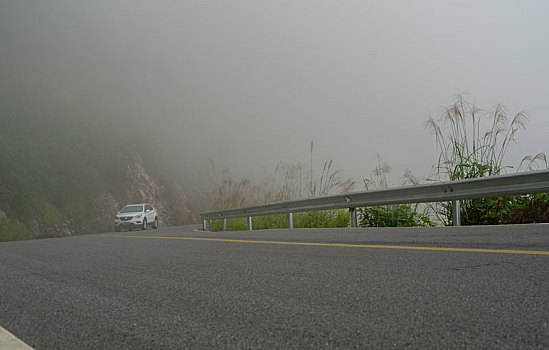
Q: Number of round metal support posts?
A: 7